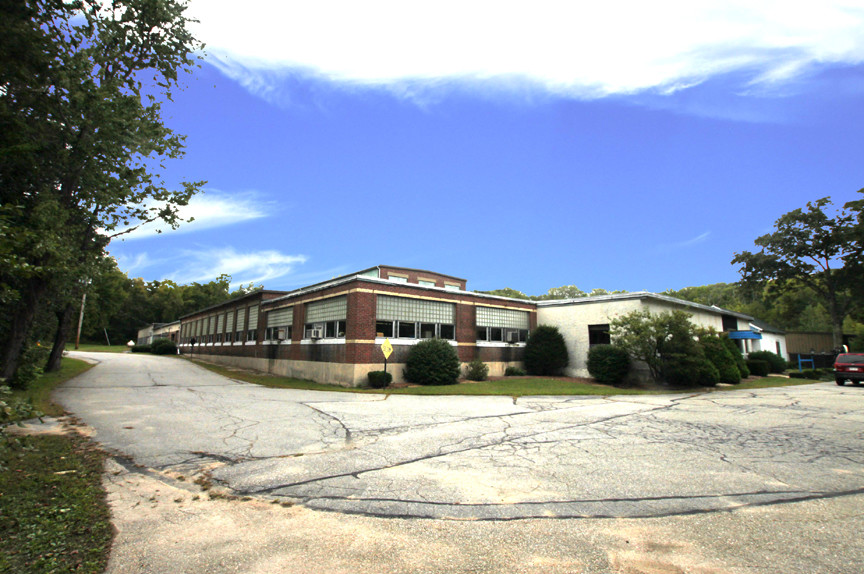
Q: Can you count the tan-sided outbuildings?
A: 1